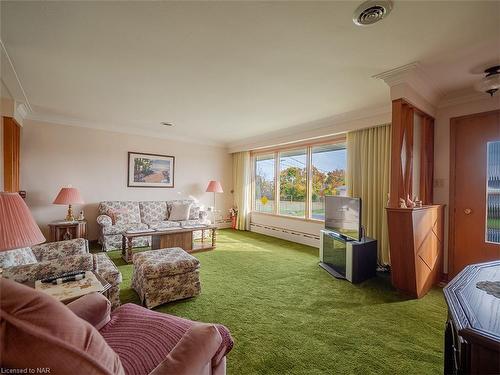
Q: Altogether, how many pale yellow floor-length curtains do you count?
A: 2